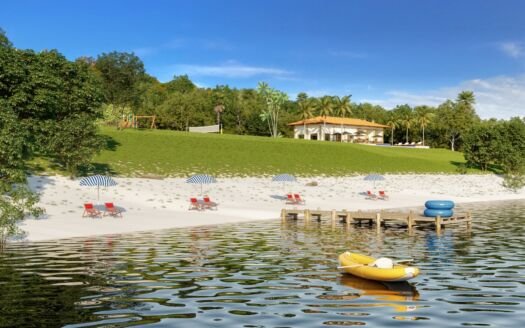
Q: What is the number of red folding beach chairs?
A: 8